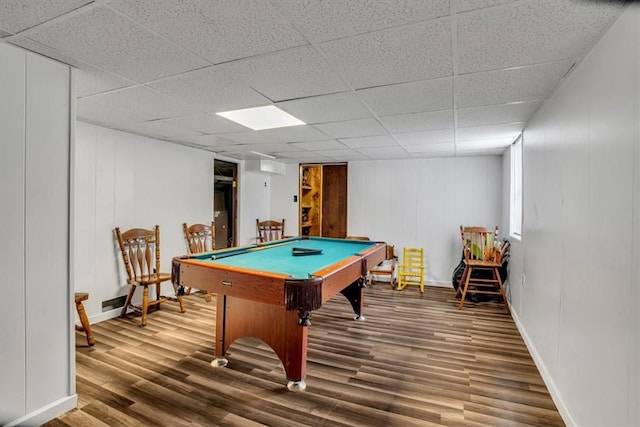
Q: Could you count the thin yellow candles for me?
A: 0